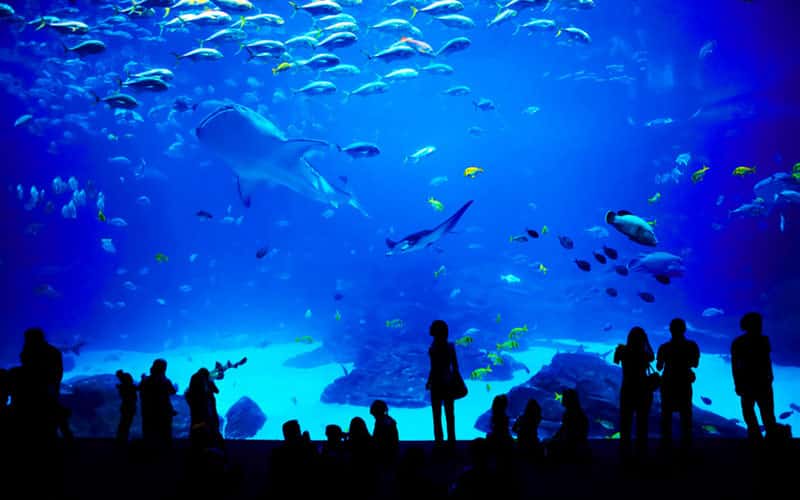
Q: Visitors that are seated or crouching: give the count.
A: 7